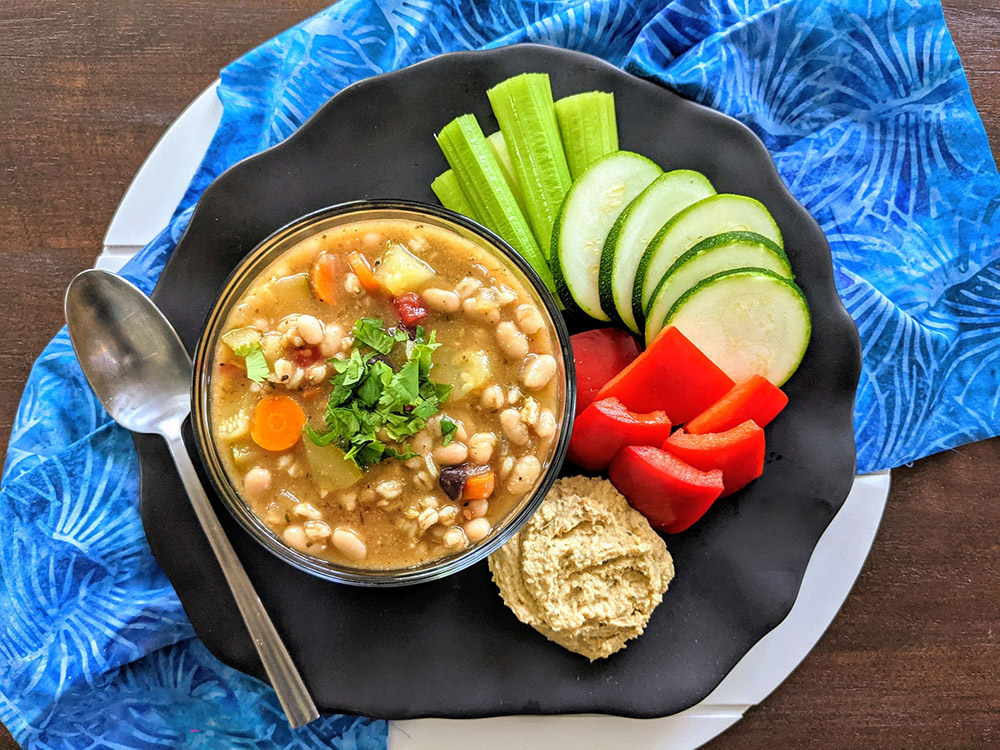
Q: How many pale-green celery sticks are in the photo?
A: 5